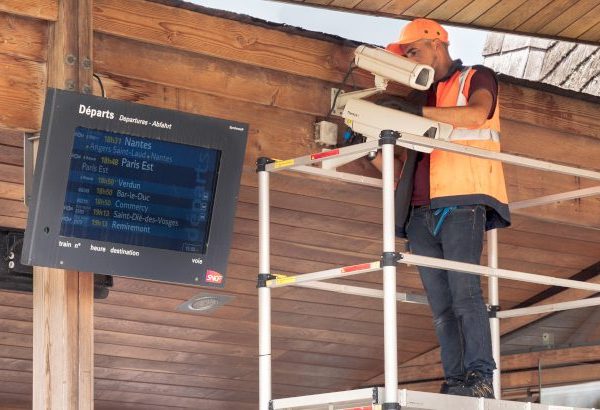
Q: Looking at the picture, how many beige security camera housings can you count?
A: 2